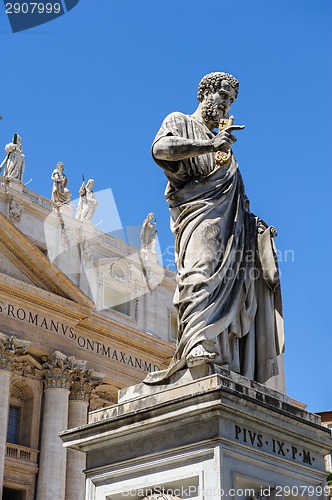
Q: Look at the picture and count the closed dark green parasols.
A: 0